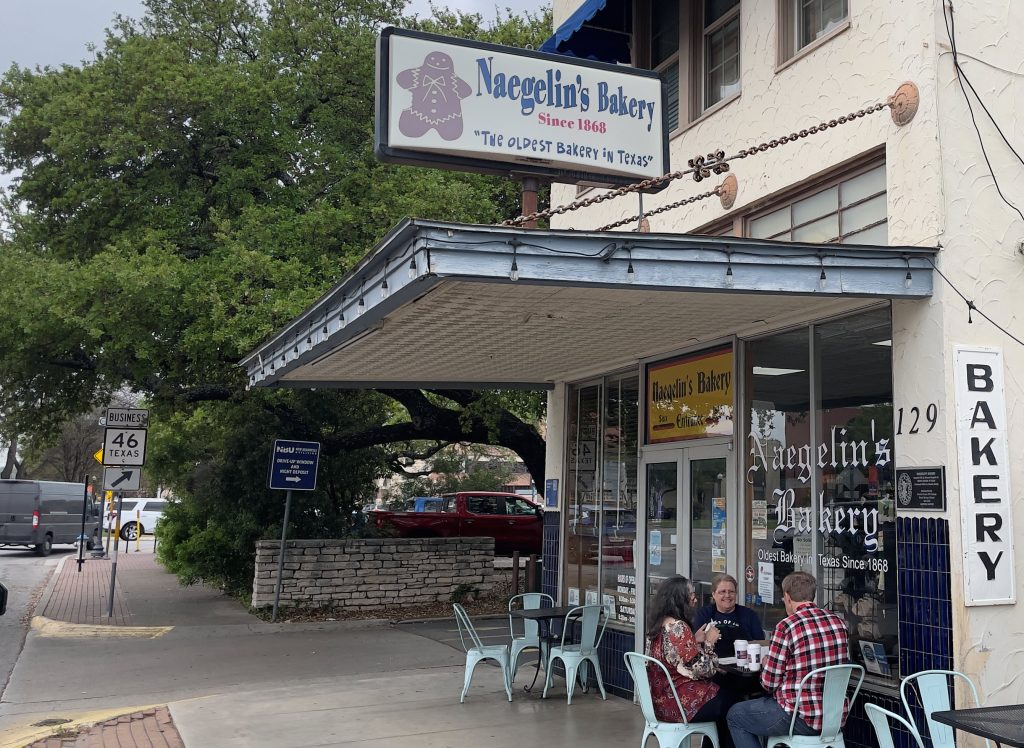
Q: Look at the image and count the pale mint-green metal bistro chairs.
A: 7